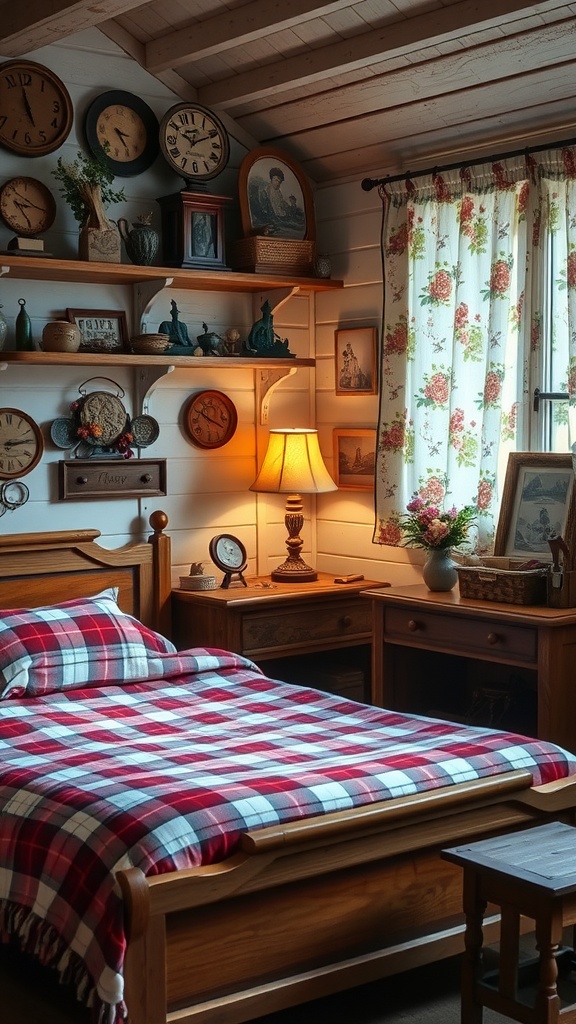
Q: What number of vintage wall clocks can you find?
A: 6